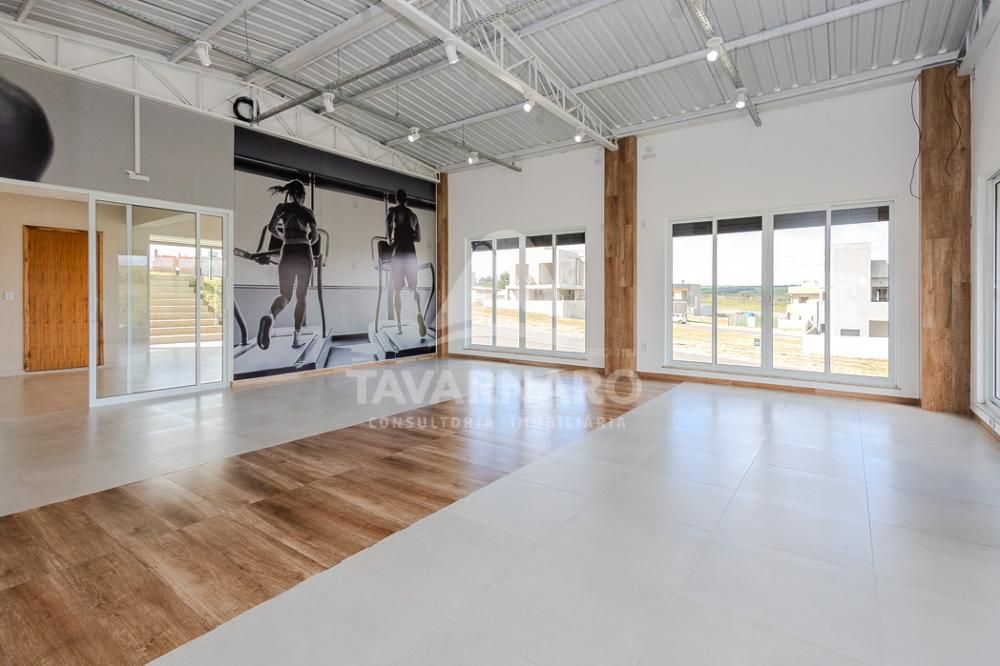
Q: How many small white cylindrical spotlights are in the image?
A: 9